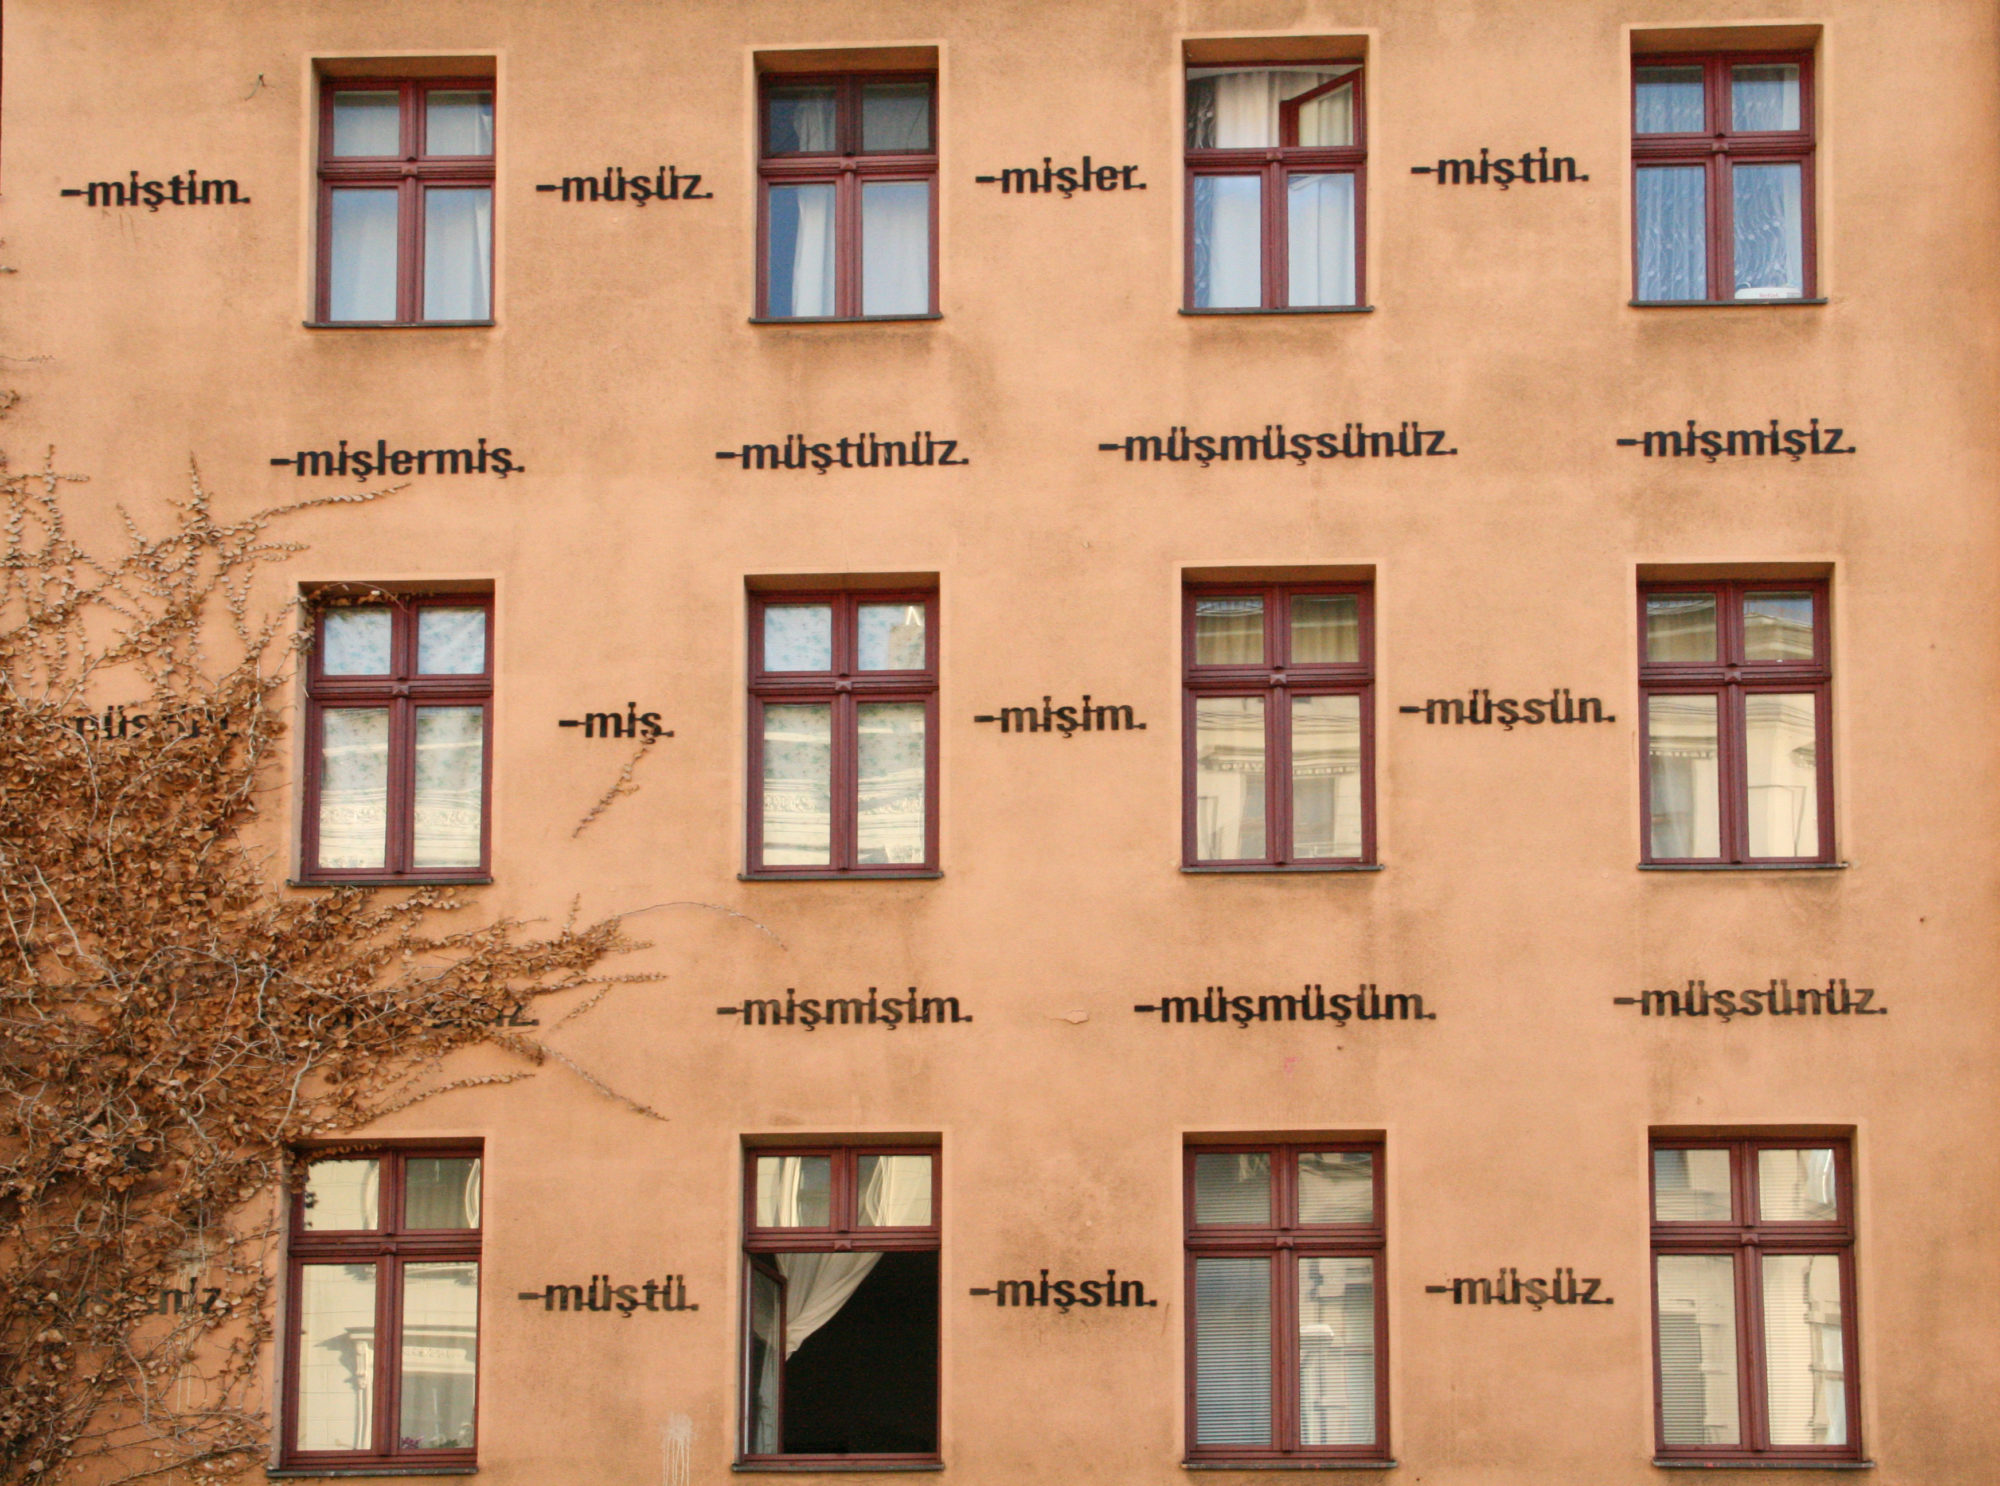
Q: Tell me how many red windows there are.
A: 12